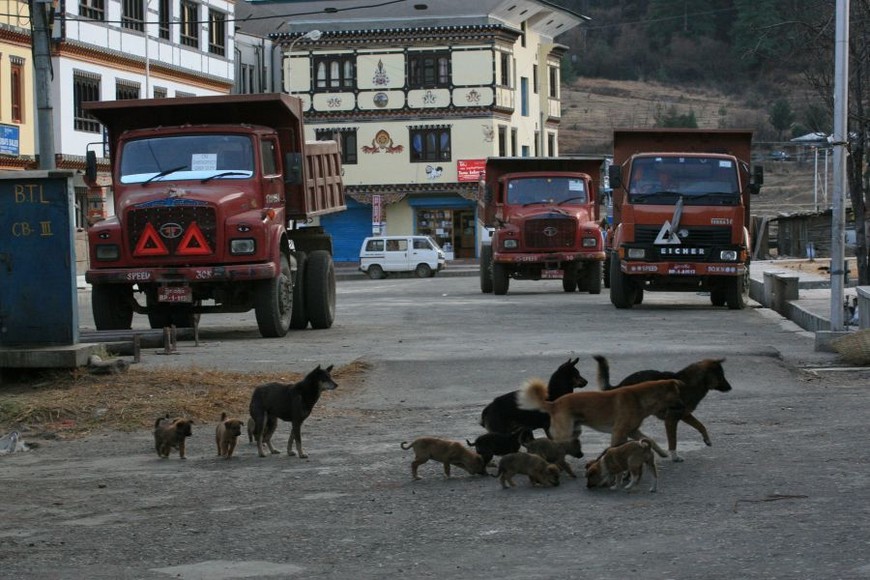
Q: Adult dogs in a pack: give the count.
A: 4